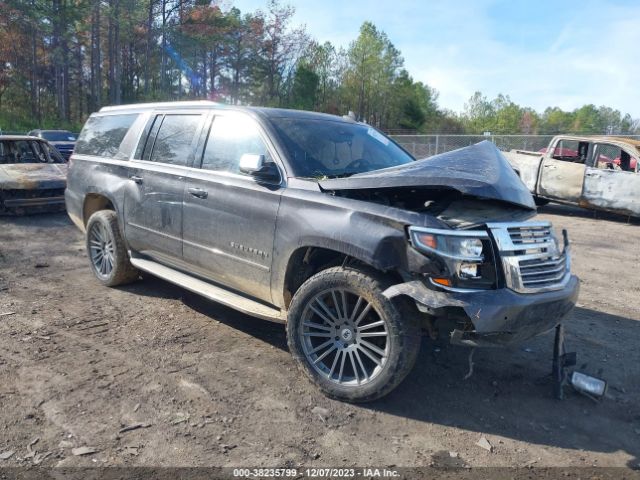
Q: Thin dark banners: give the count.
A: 1